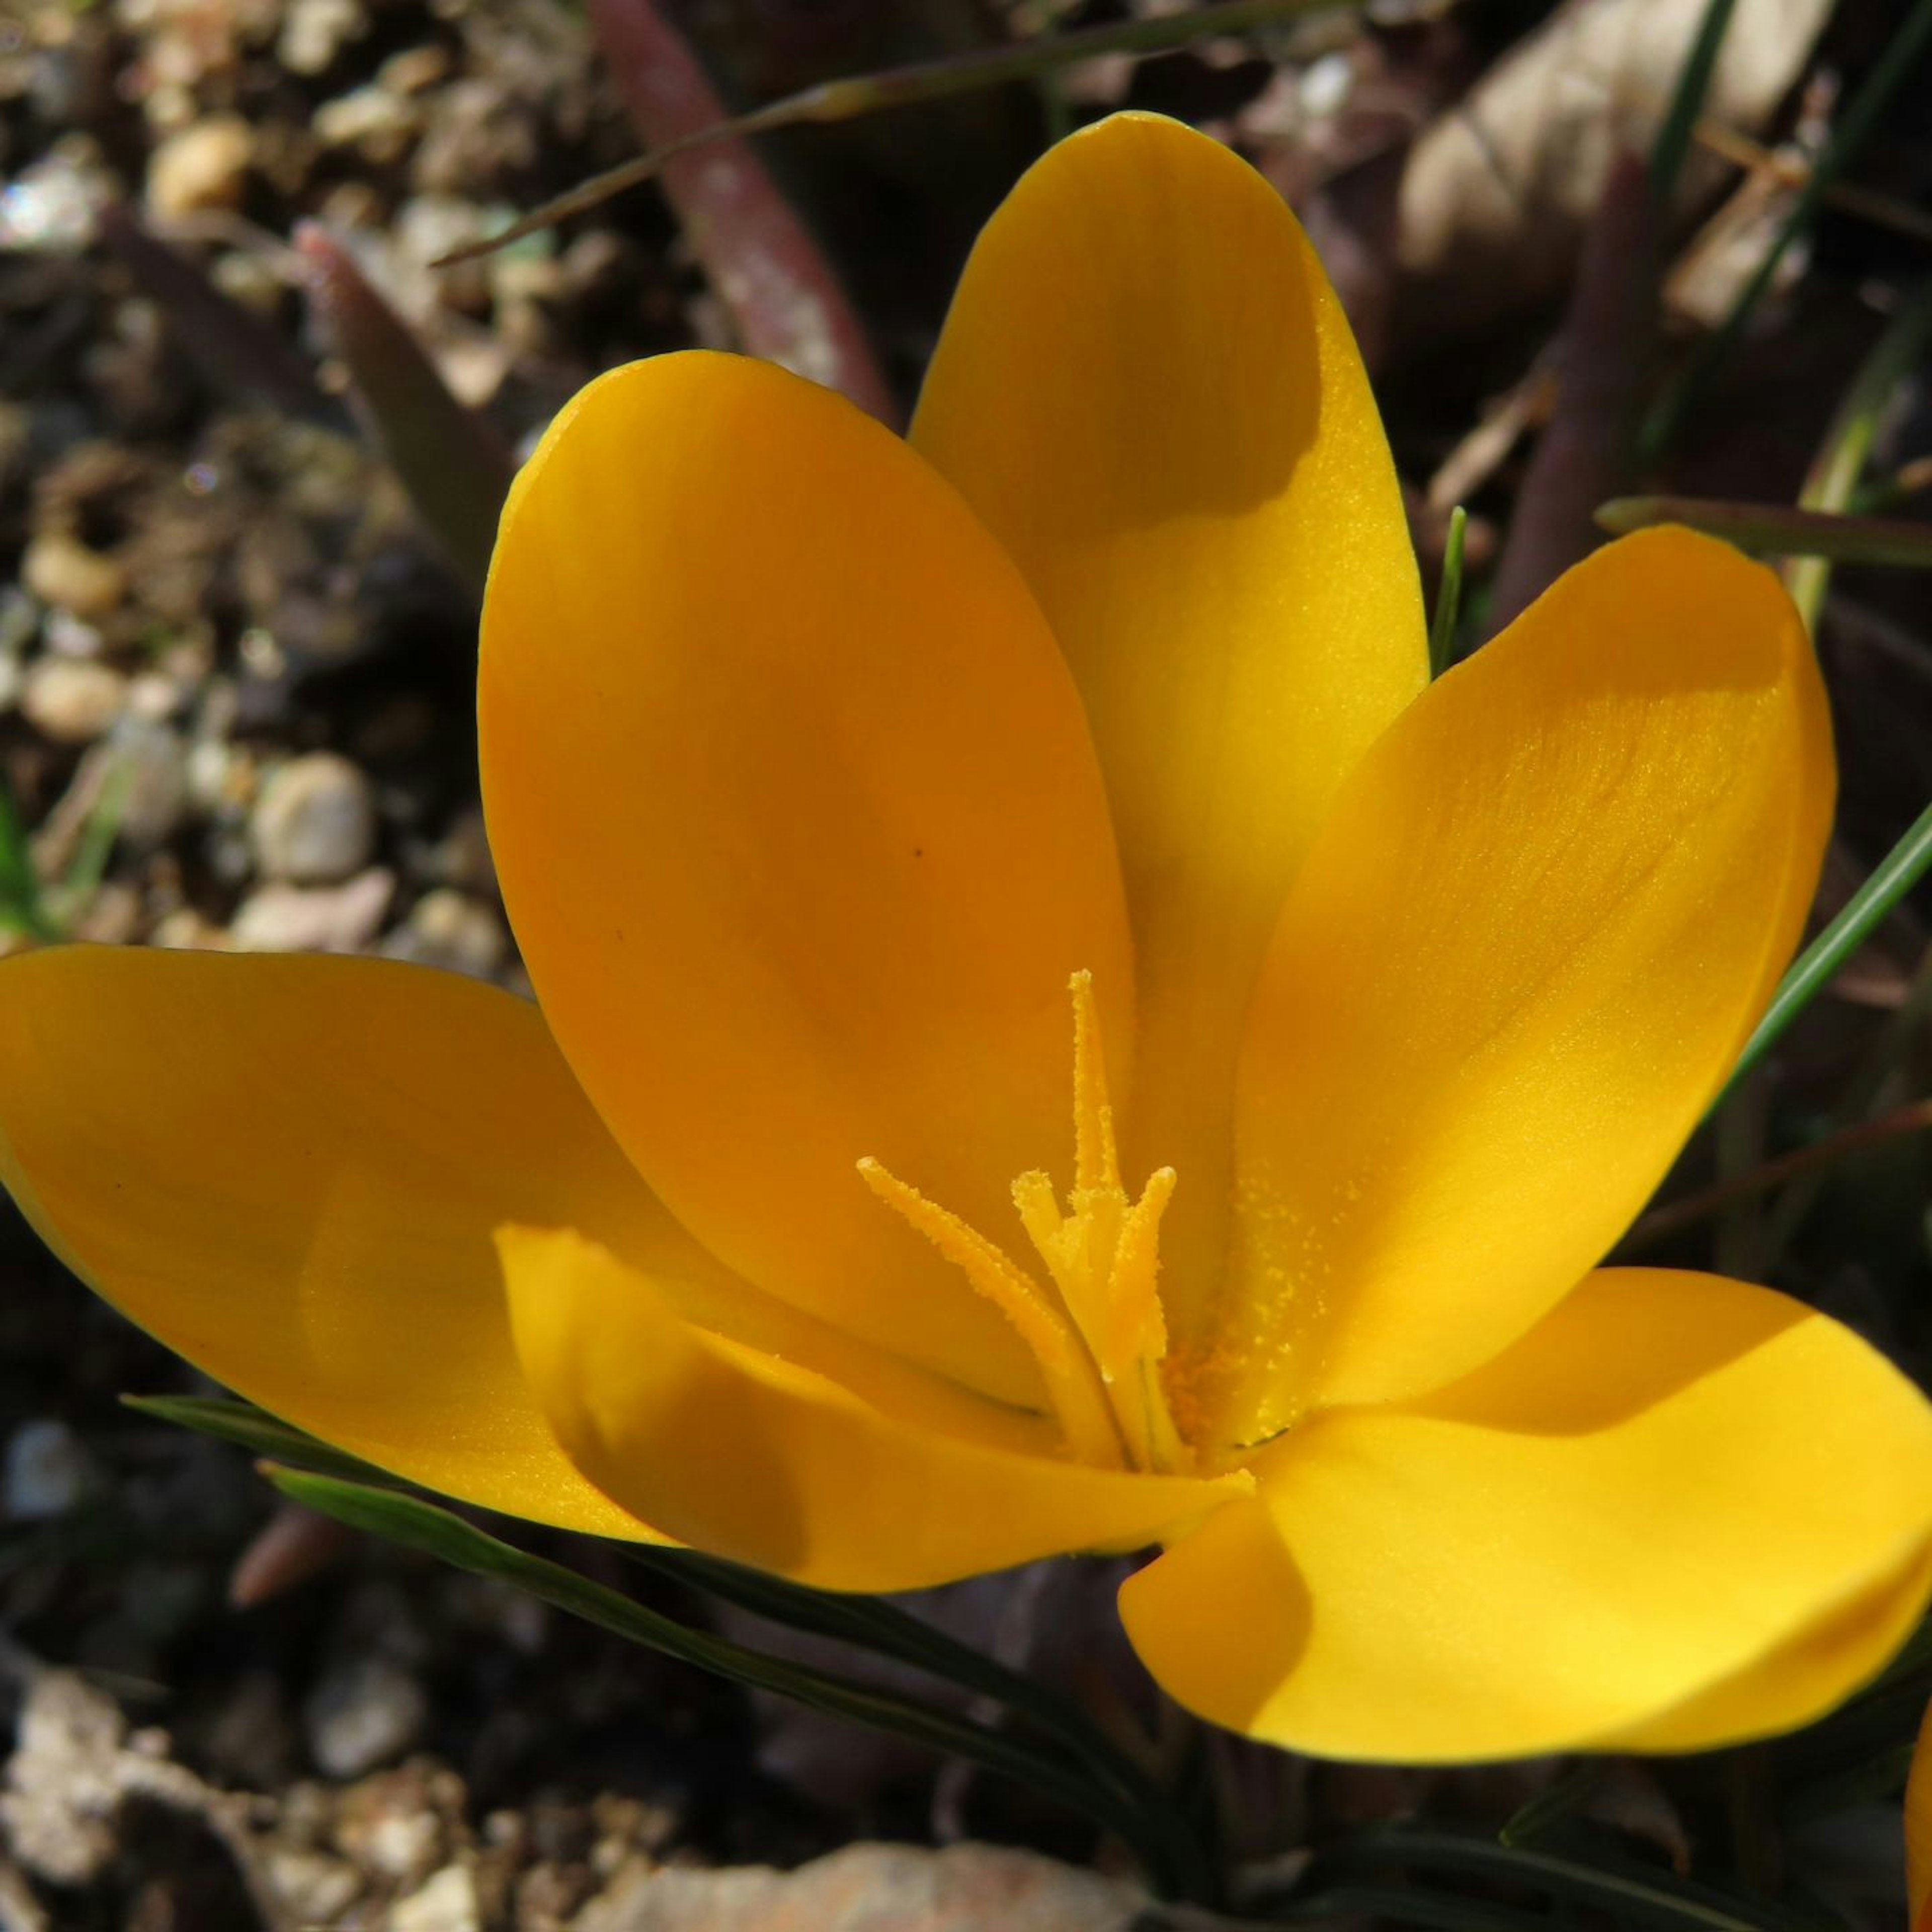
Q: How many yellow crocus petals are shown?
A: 6